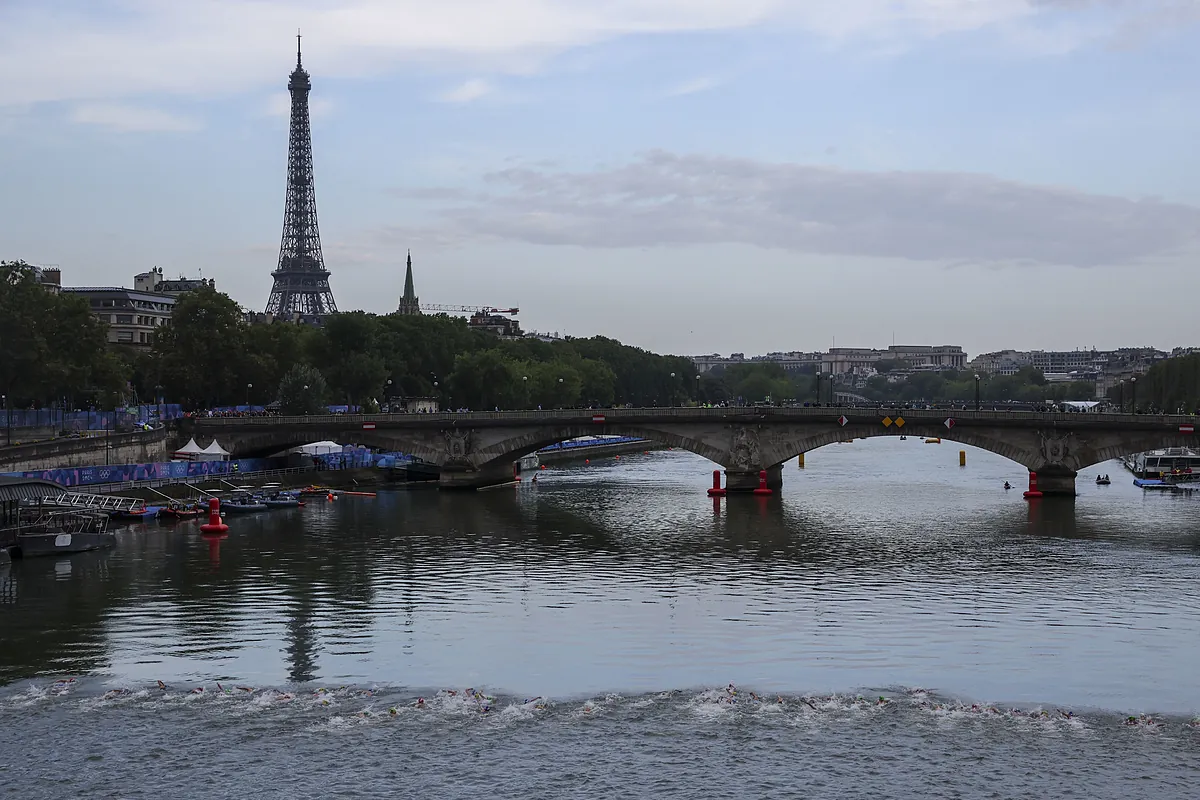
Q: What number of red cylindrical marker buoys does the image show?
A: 4